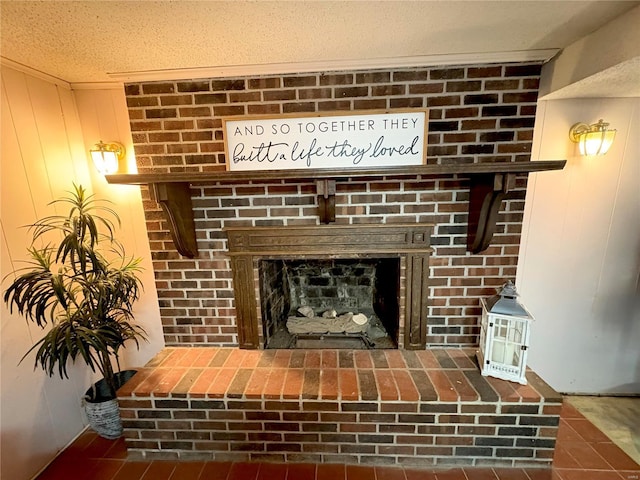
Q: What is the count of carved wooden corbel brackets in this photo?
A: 3